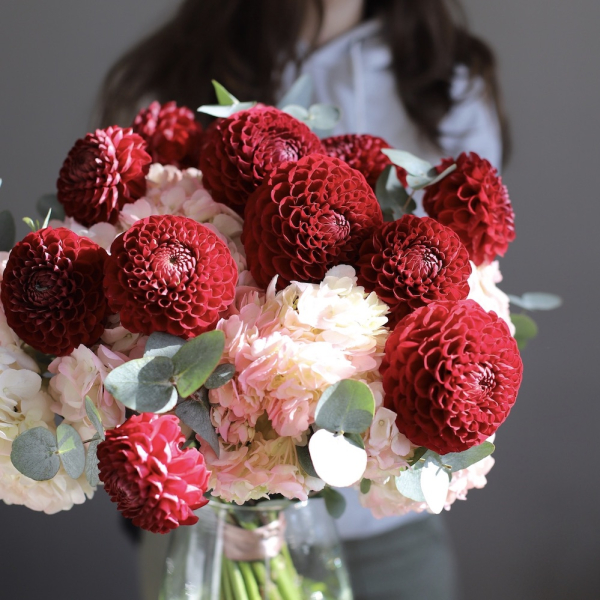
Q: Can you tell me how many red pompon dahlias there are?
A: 11